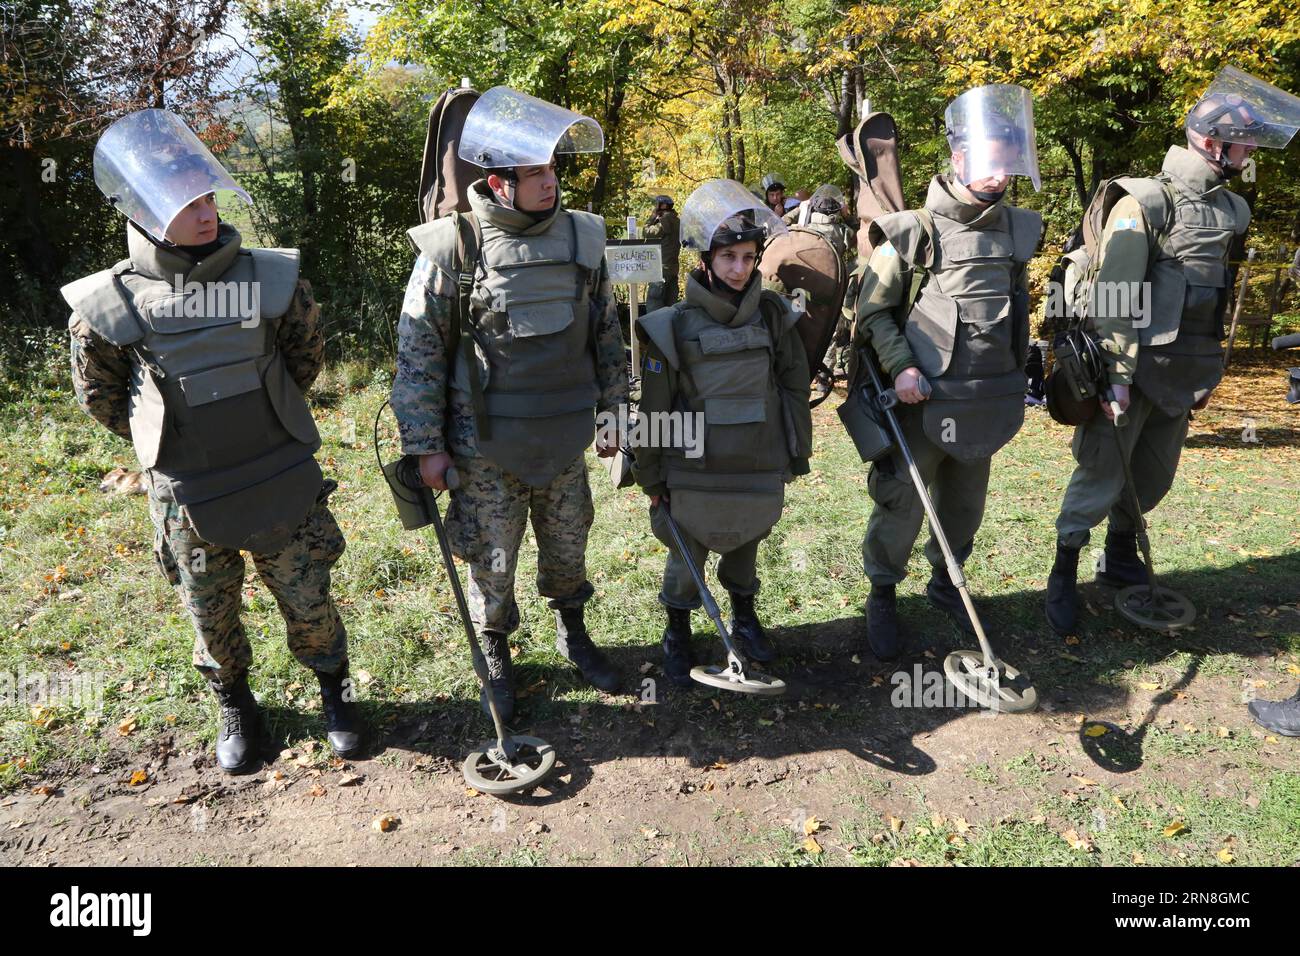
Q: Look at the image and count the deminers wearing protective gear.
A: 5